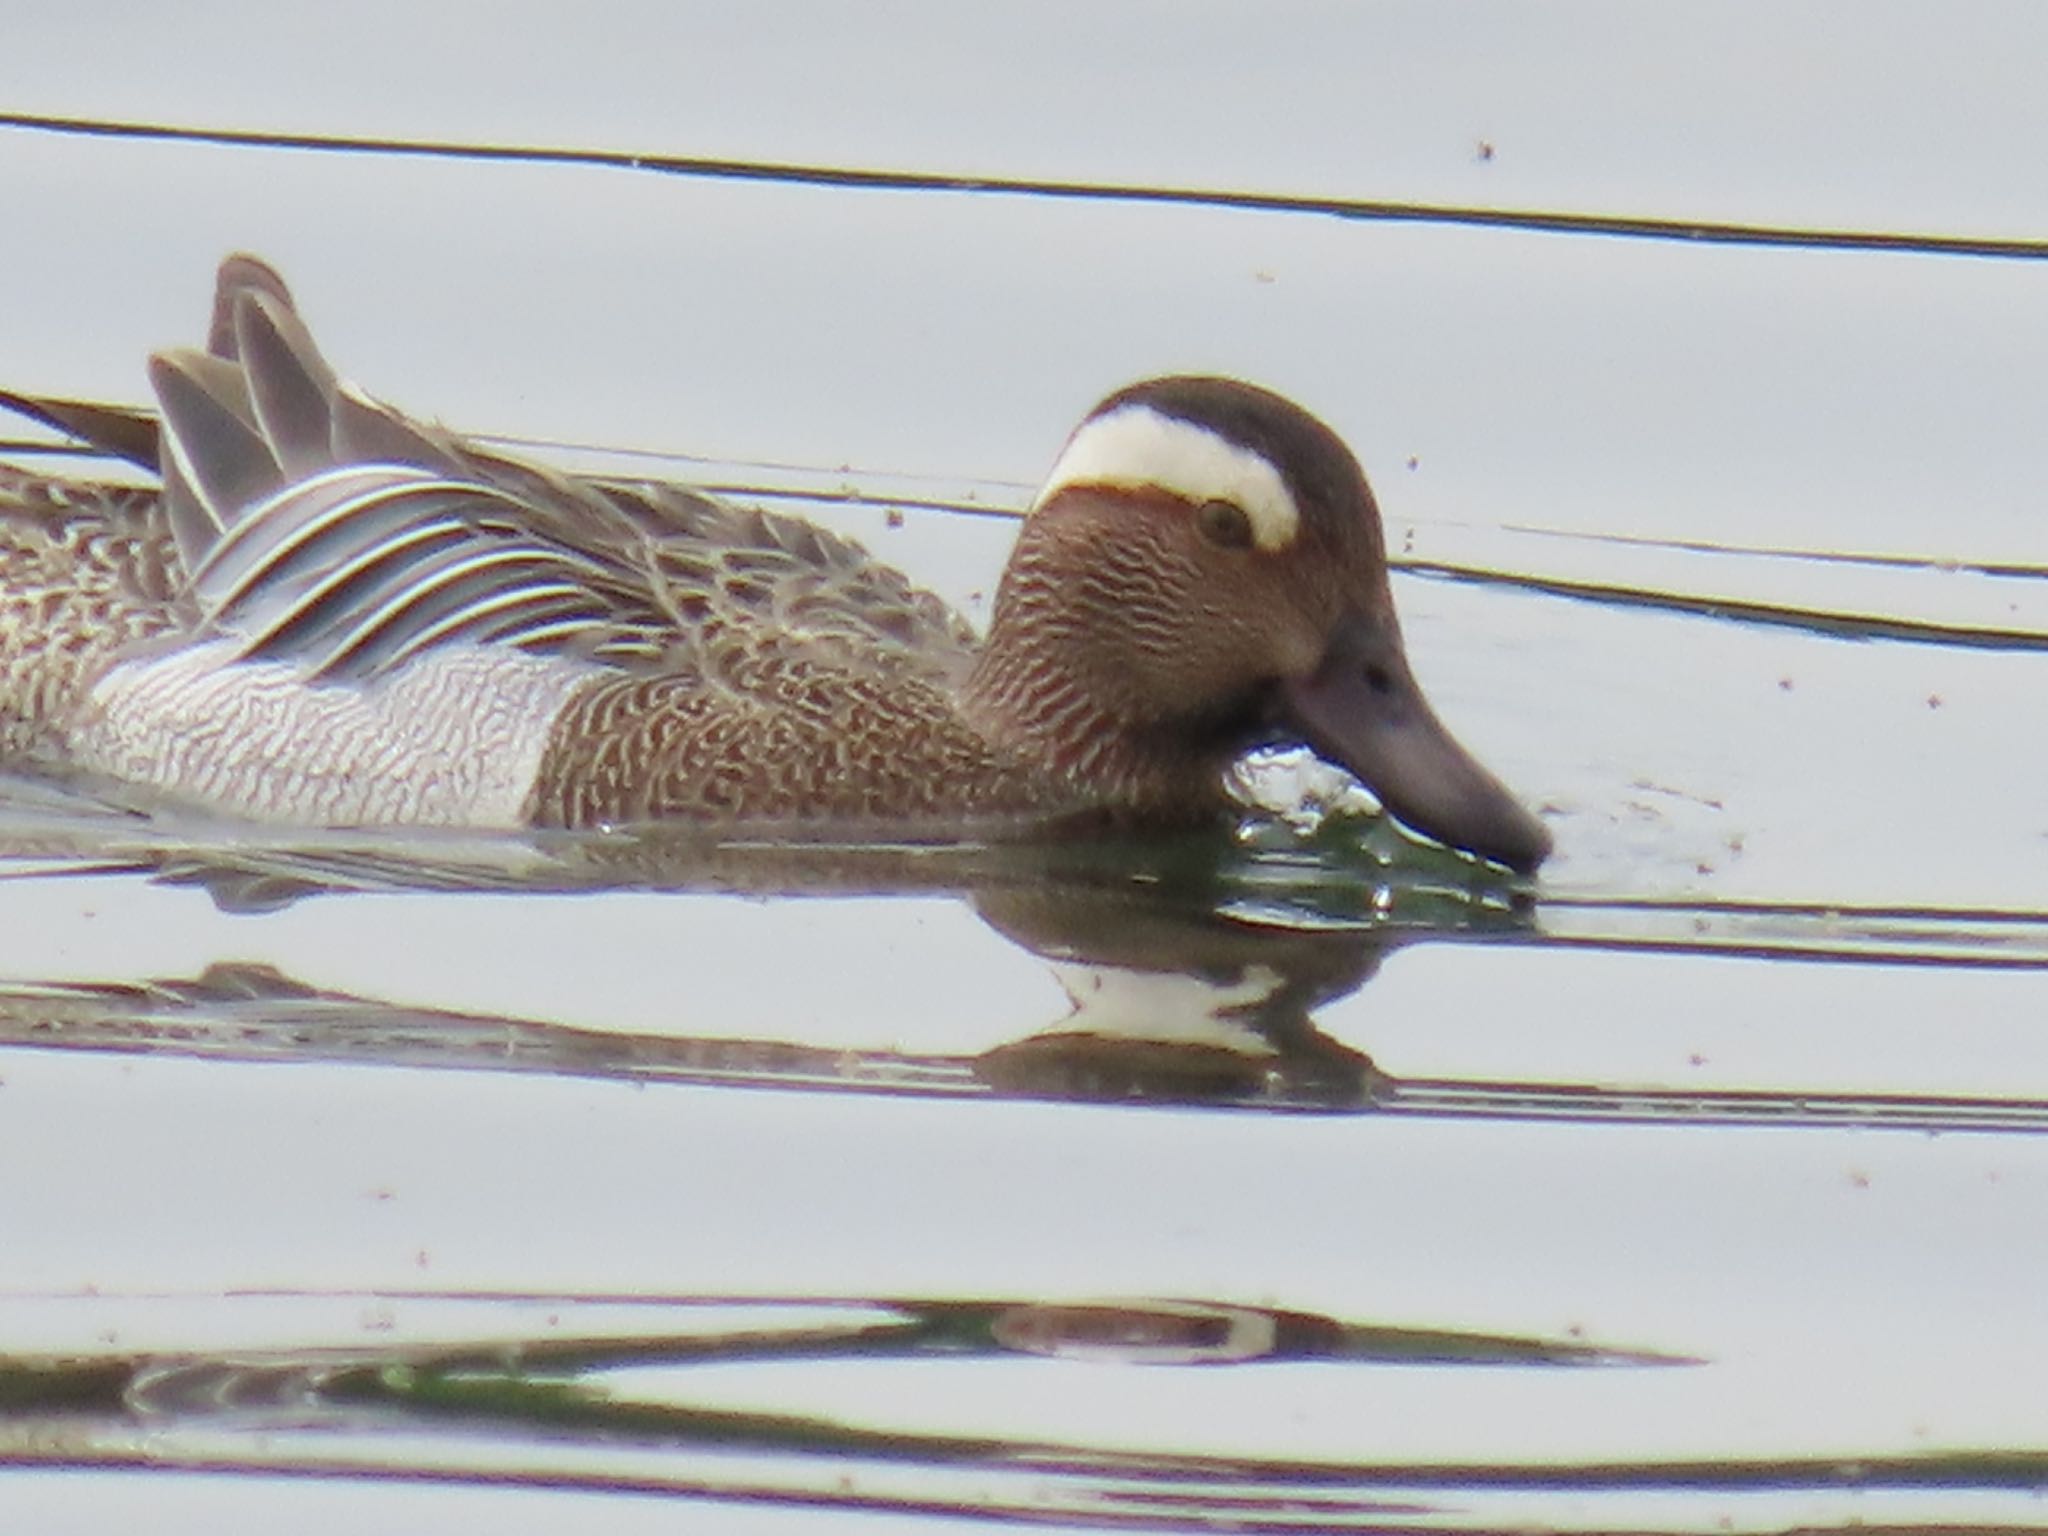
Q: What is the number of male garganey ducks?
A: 1